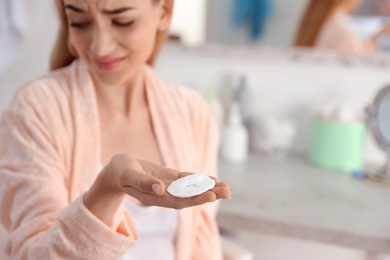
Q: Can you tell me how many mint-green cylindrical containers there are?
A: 1